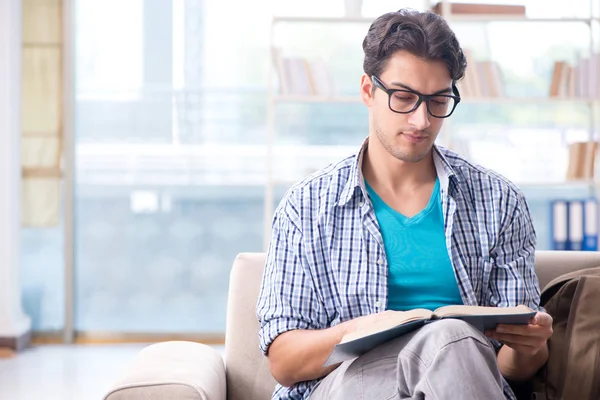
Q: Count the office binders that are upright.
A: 3